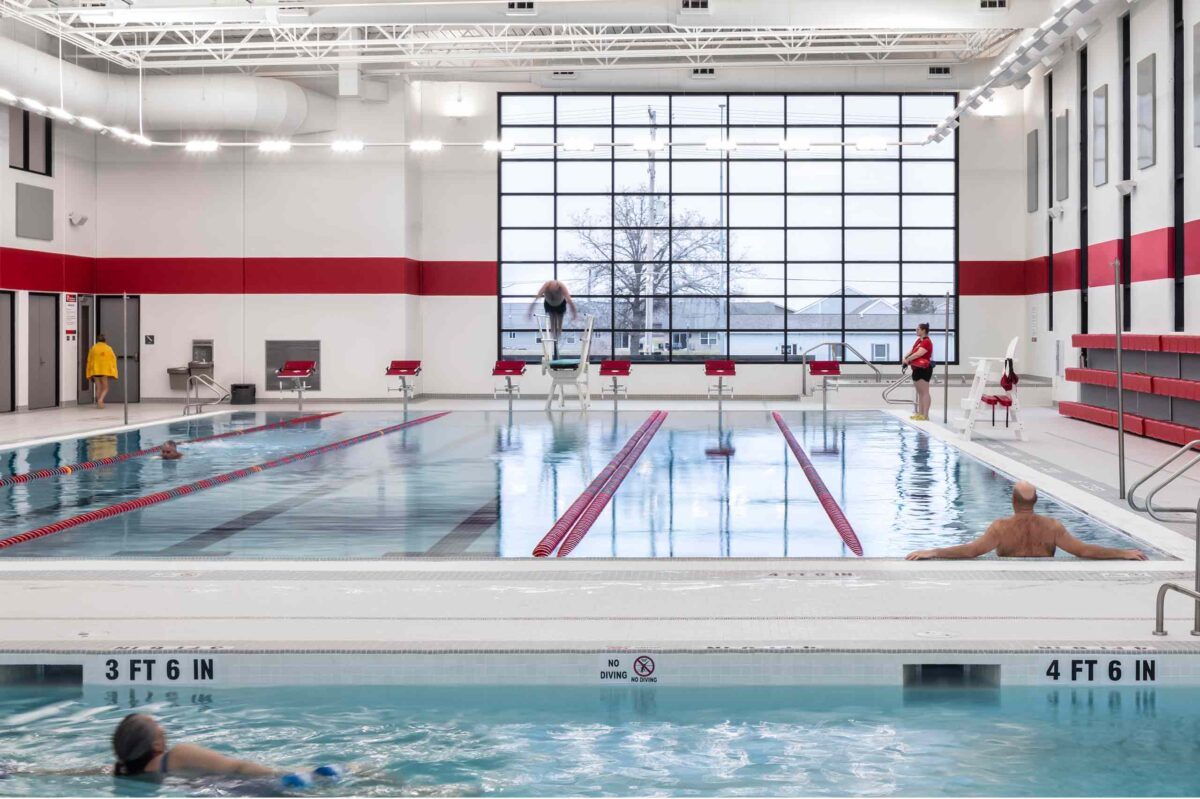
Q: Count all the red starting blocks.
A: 6